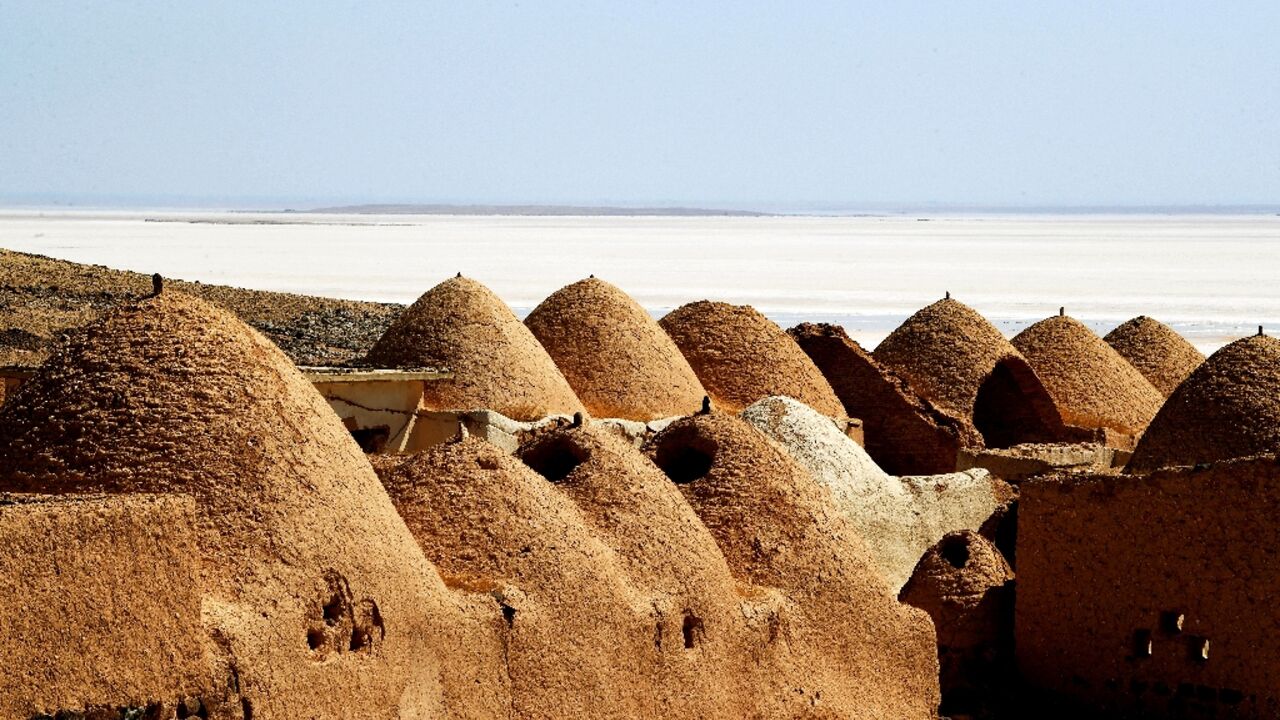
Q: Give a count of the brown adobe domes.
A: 12